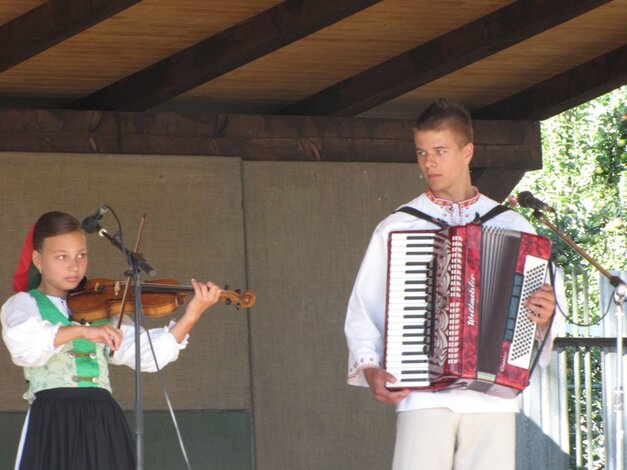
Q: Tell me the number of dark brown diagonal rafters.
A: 4